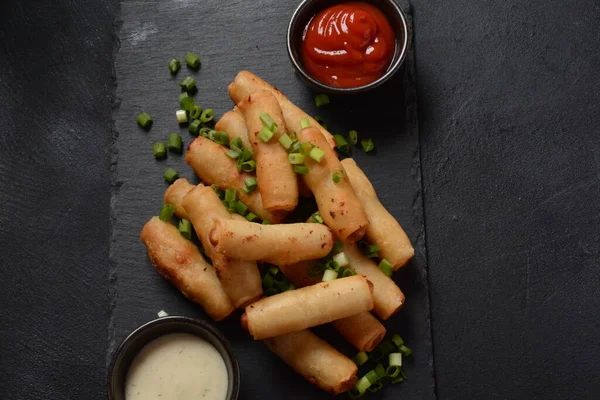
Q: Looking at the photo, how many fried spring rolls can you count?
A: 14